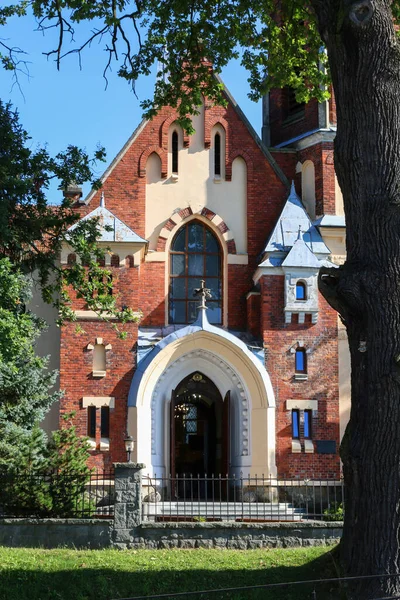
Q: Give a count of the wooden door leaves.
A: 2